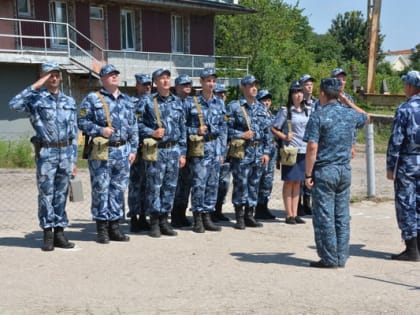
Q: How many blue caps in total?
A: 14